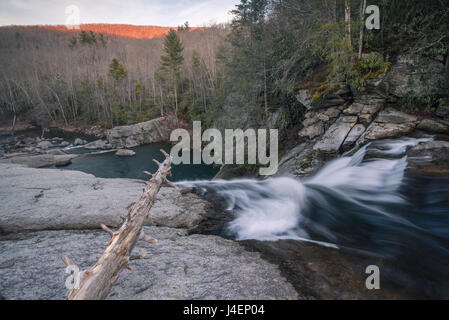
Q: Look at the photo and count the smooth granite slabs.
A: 2